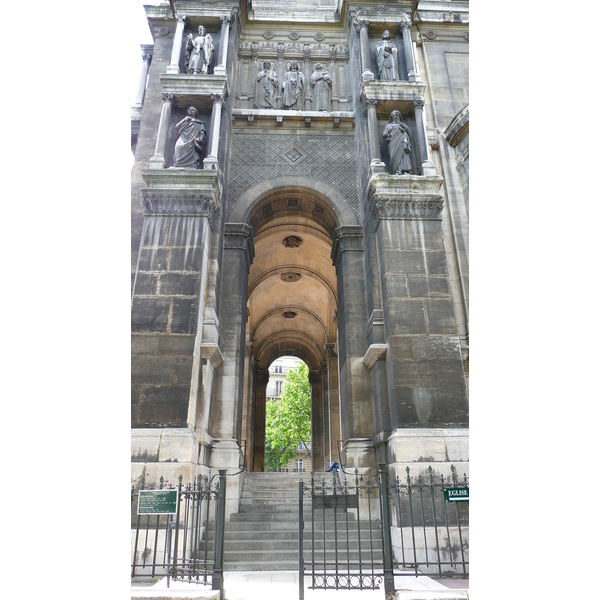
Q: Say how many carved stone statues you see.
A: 7